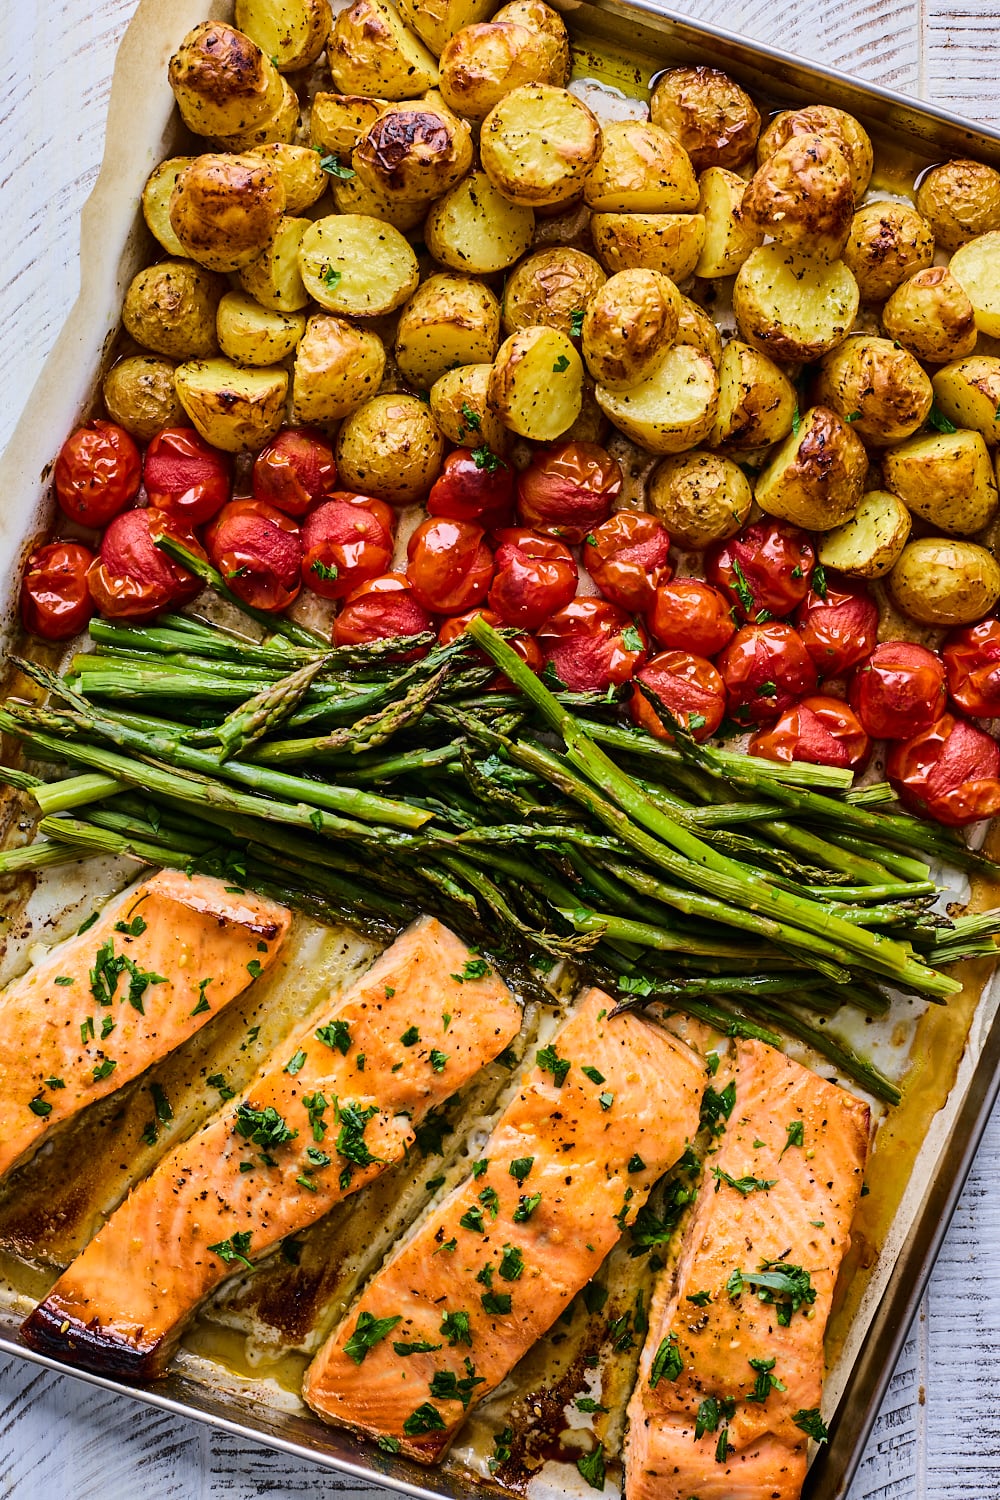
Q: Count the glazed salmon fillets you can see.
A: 4